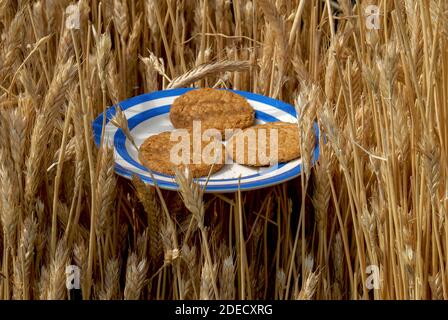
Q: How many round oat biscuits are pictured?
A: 3